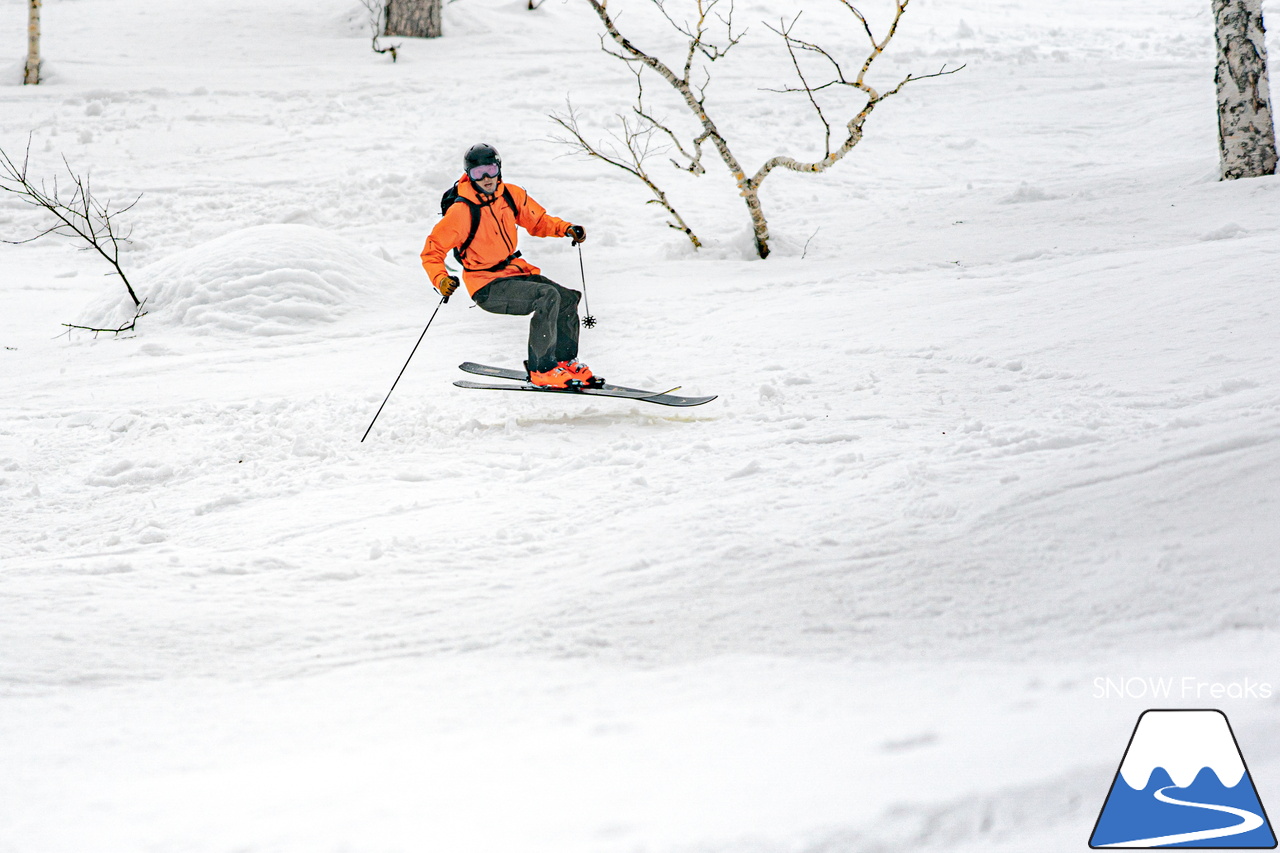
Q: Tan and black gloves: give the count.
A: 2